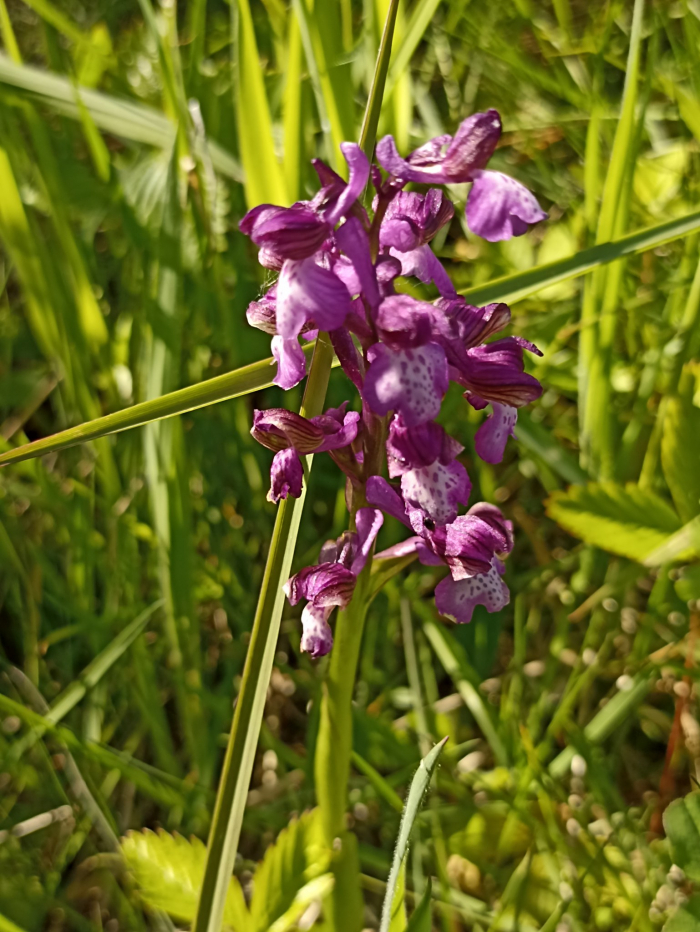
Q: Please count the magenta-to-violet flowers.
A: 11